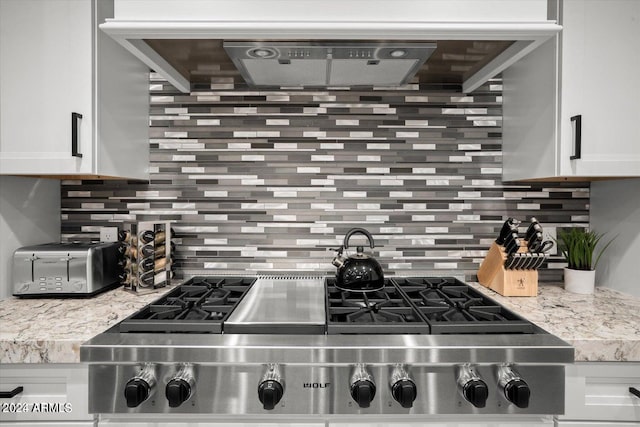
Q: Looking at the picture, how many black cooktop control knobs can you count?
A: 7